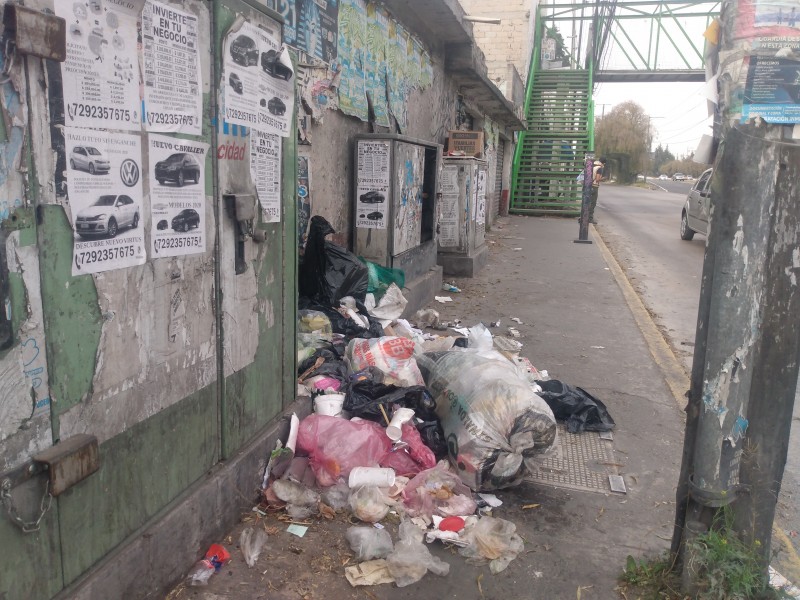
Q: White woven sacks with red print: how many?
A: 1